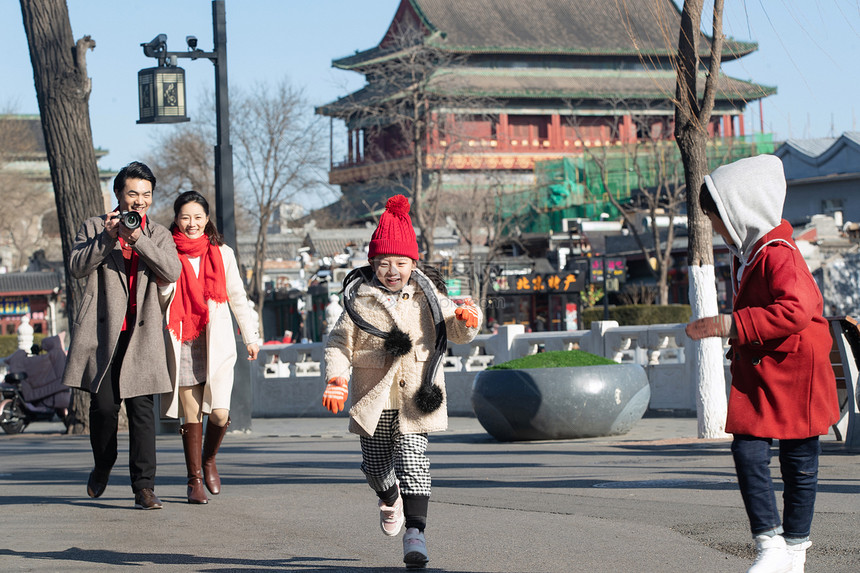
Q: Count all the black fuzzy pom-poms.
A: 2